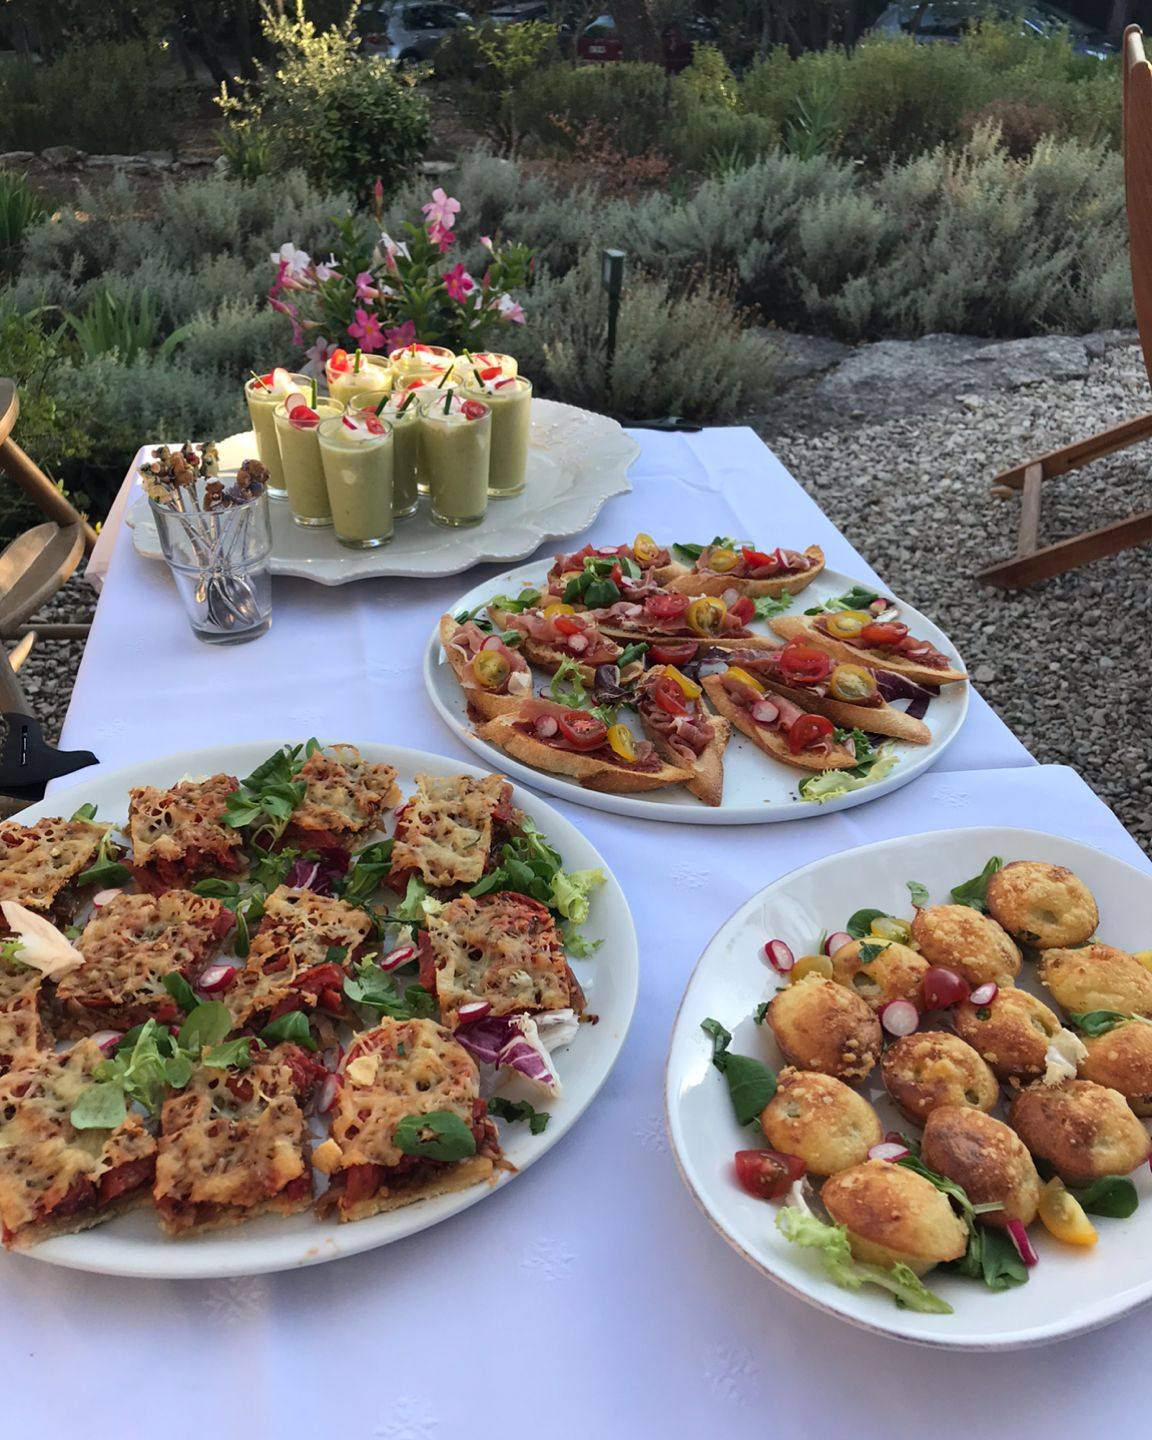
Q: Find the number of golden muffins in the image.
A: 12